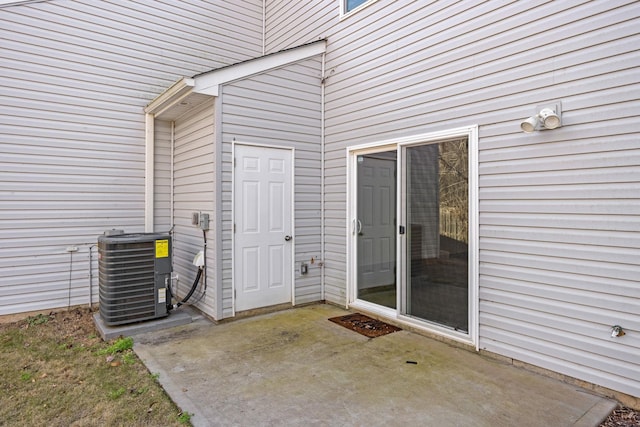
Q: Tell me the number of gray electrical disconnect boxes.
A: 1